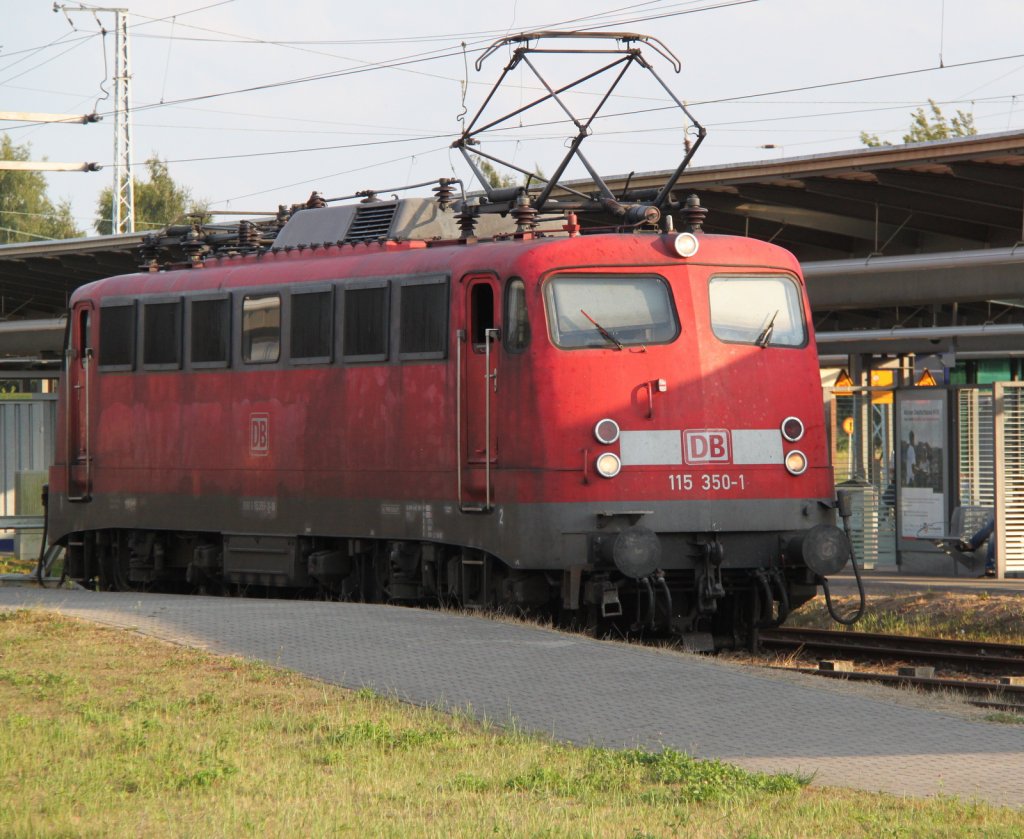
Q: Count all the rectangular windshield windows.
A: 2